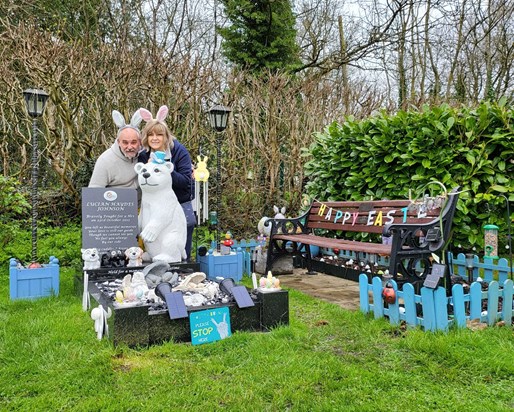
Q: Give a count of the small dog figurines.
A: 2